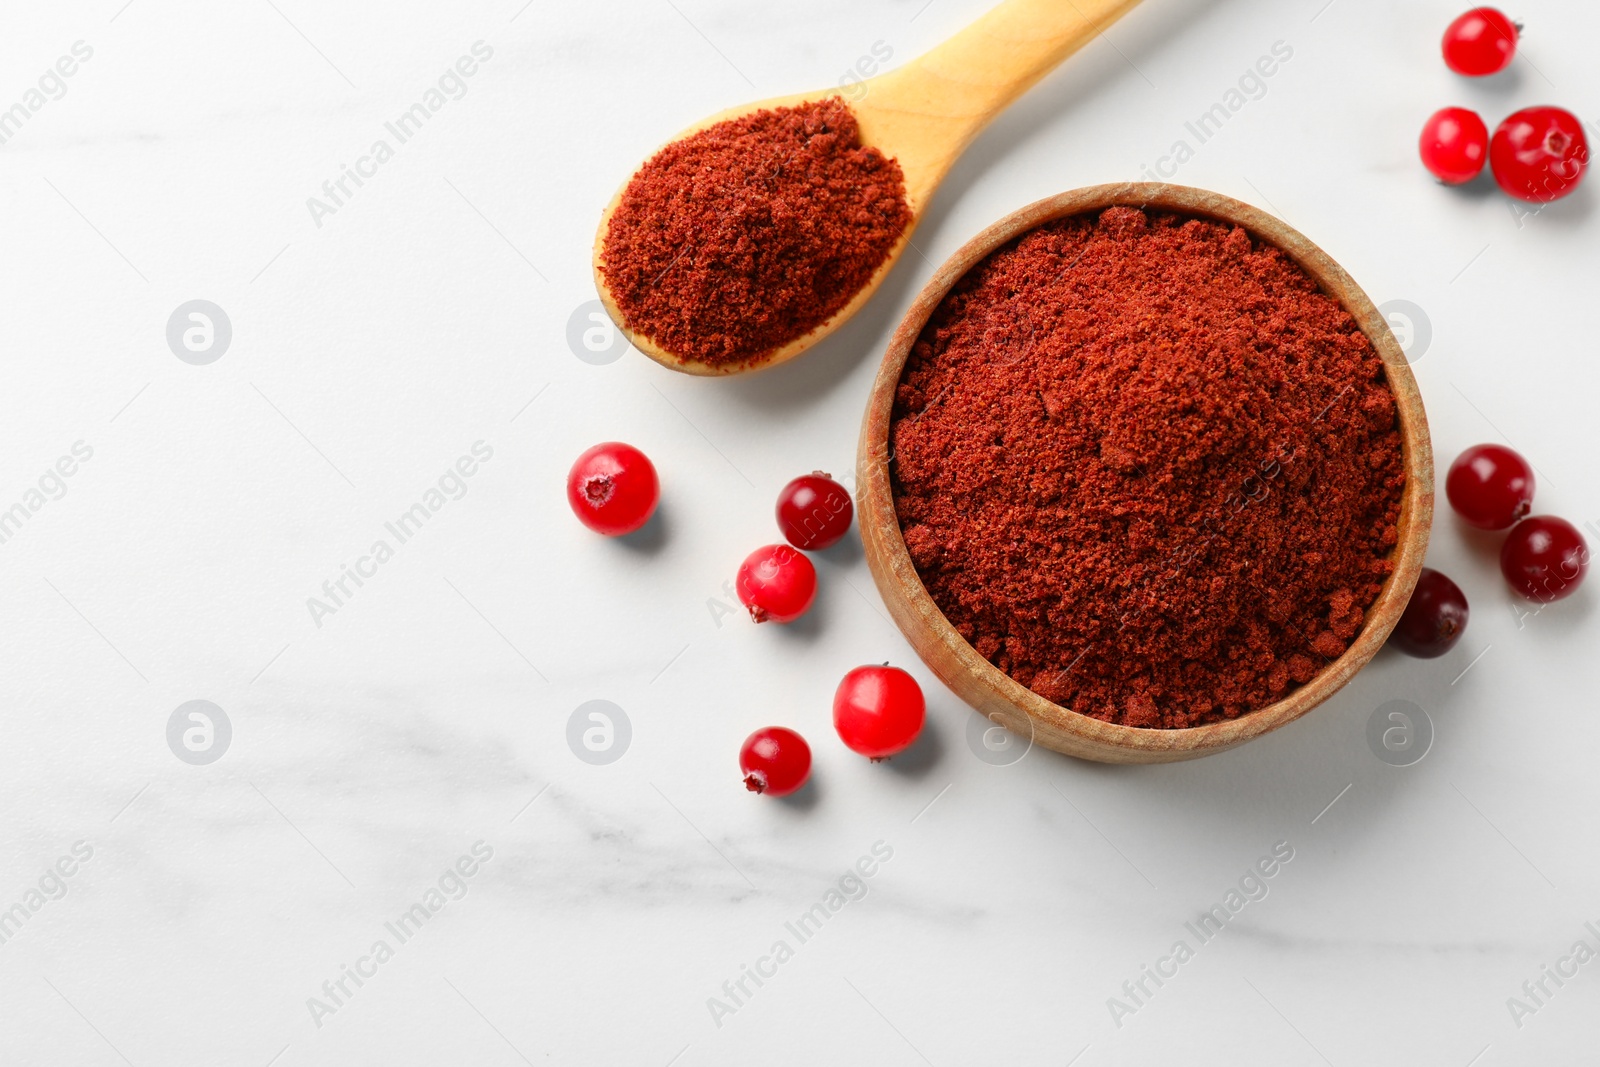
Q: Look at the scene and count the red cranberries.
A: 11